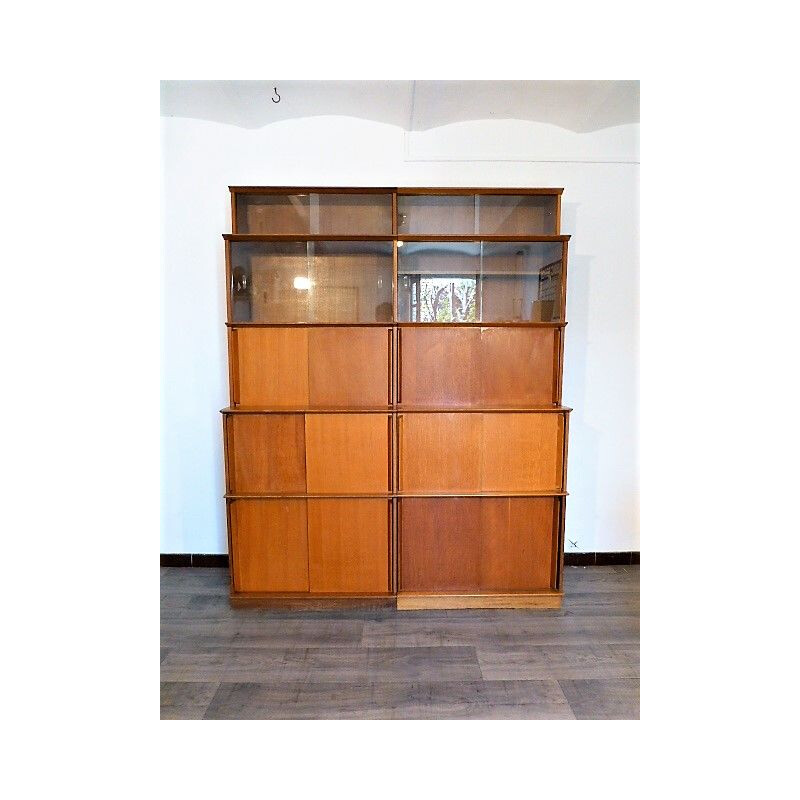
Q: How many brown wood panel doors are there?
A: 12